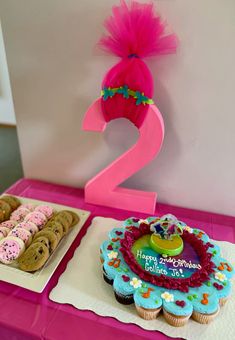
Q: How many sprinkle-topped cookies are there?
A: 9